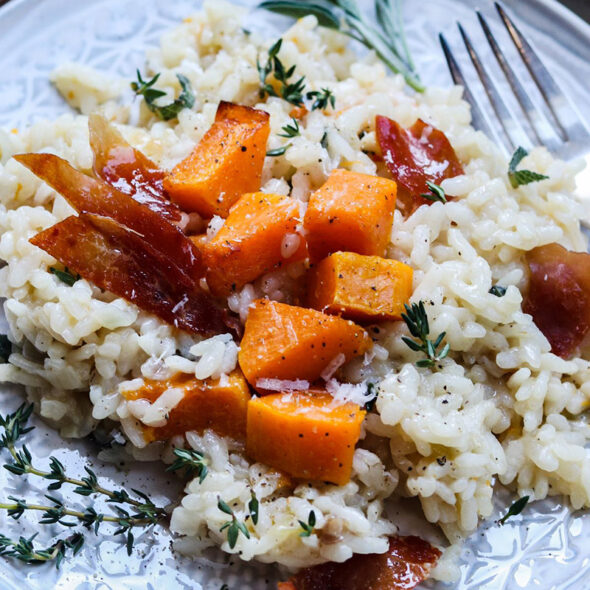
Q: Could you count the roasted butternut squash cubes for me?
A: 7